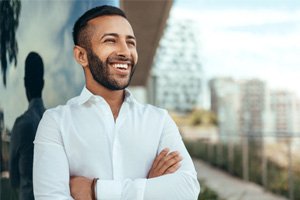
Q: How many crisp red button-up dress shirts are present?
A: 0